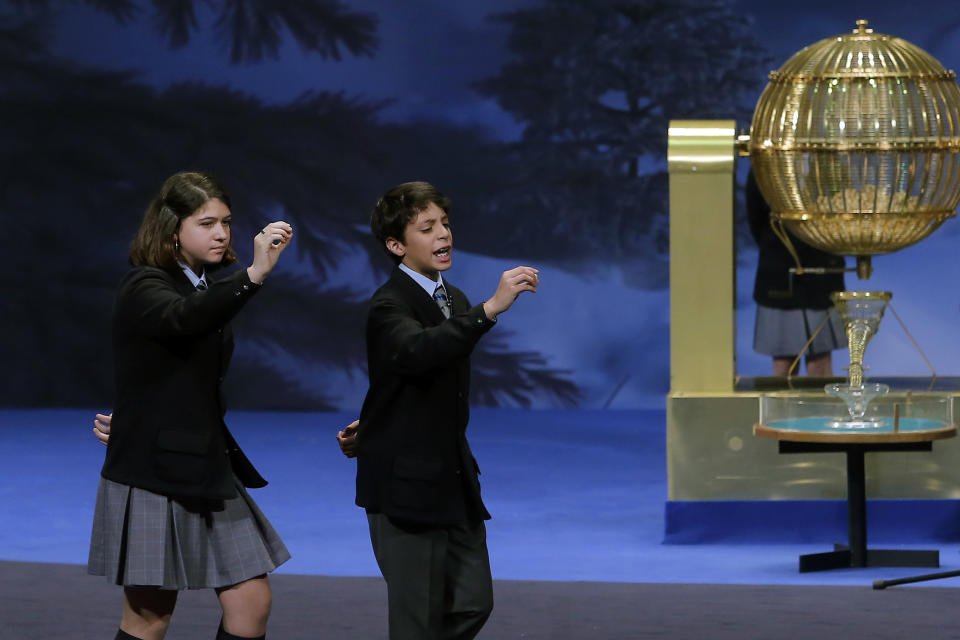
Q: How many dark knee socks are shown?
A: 2